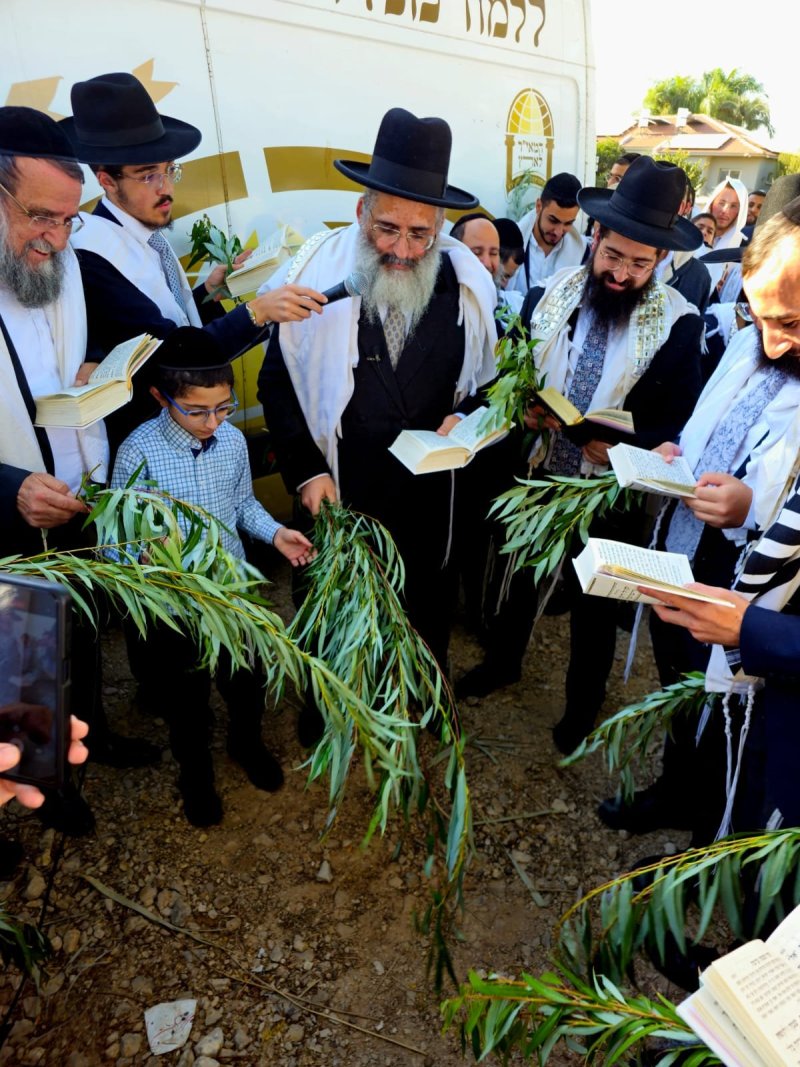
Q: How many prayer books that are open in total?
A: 7